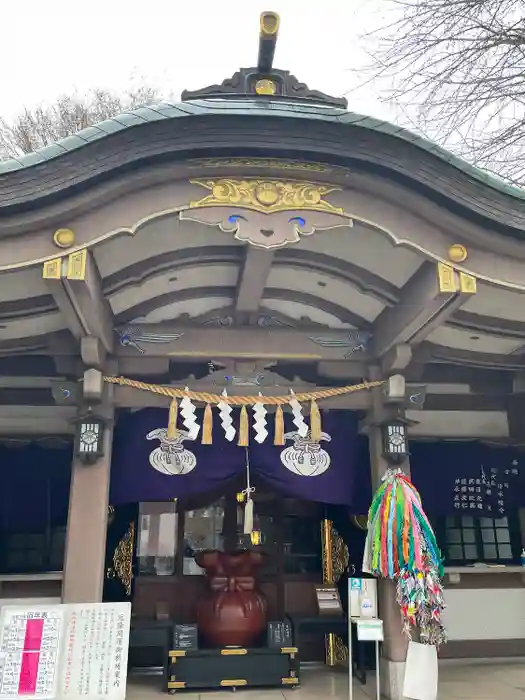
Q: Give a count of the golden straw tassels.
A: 5